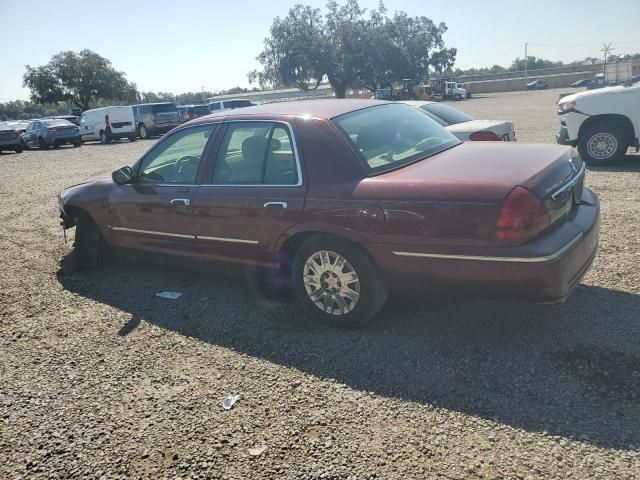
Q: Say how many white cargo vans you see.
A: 1